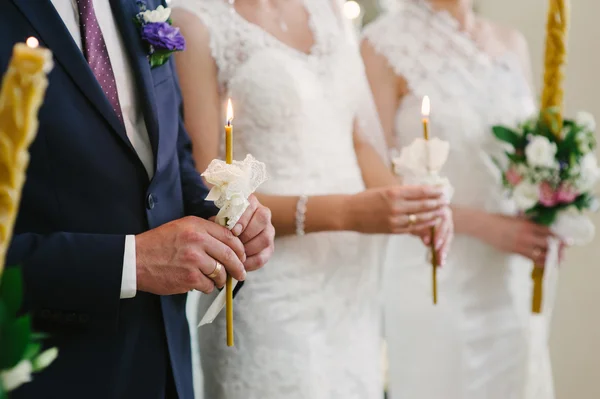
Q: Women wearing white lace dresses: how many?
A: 2